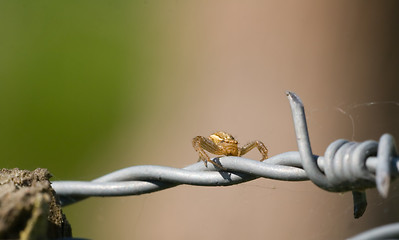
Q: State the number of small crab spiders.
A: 1